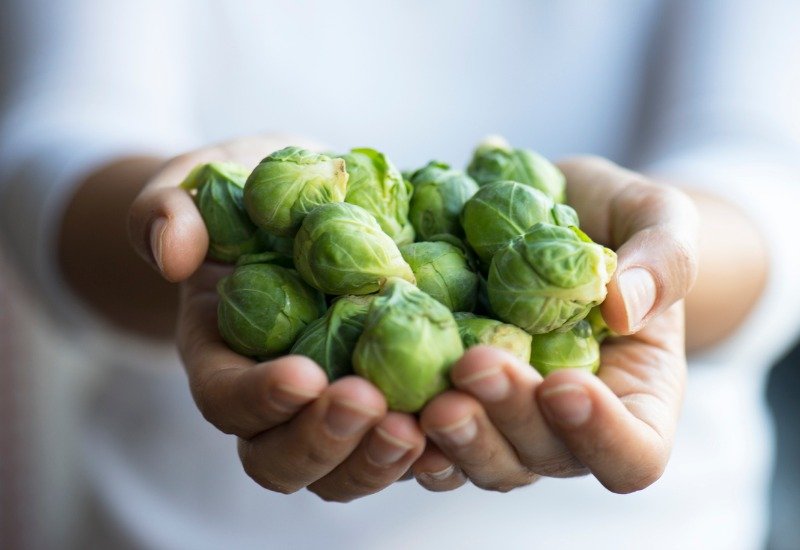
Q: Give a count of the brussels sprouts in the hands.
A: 14